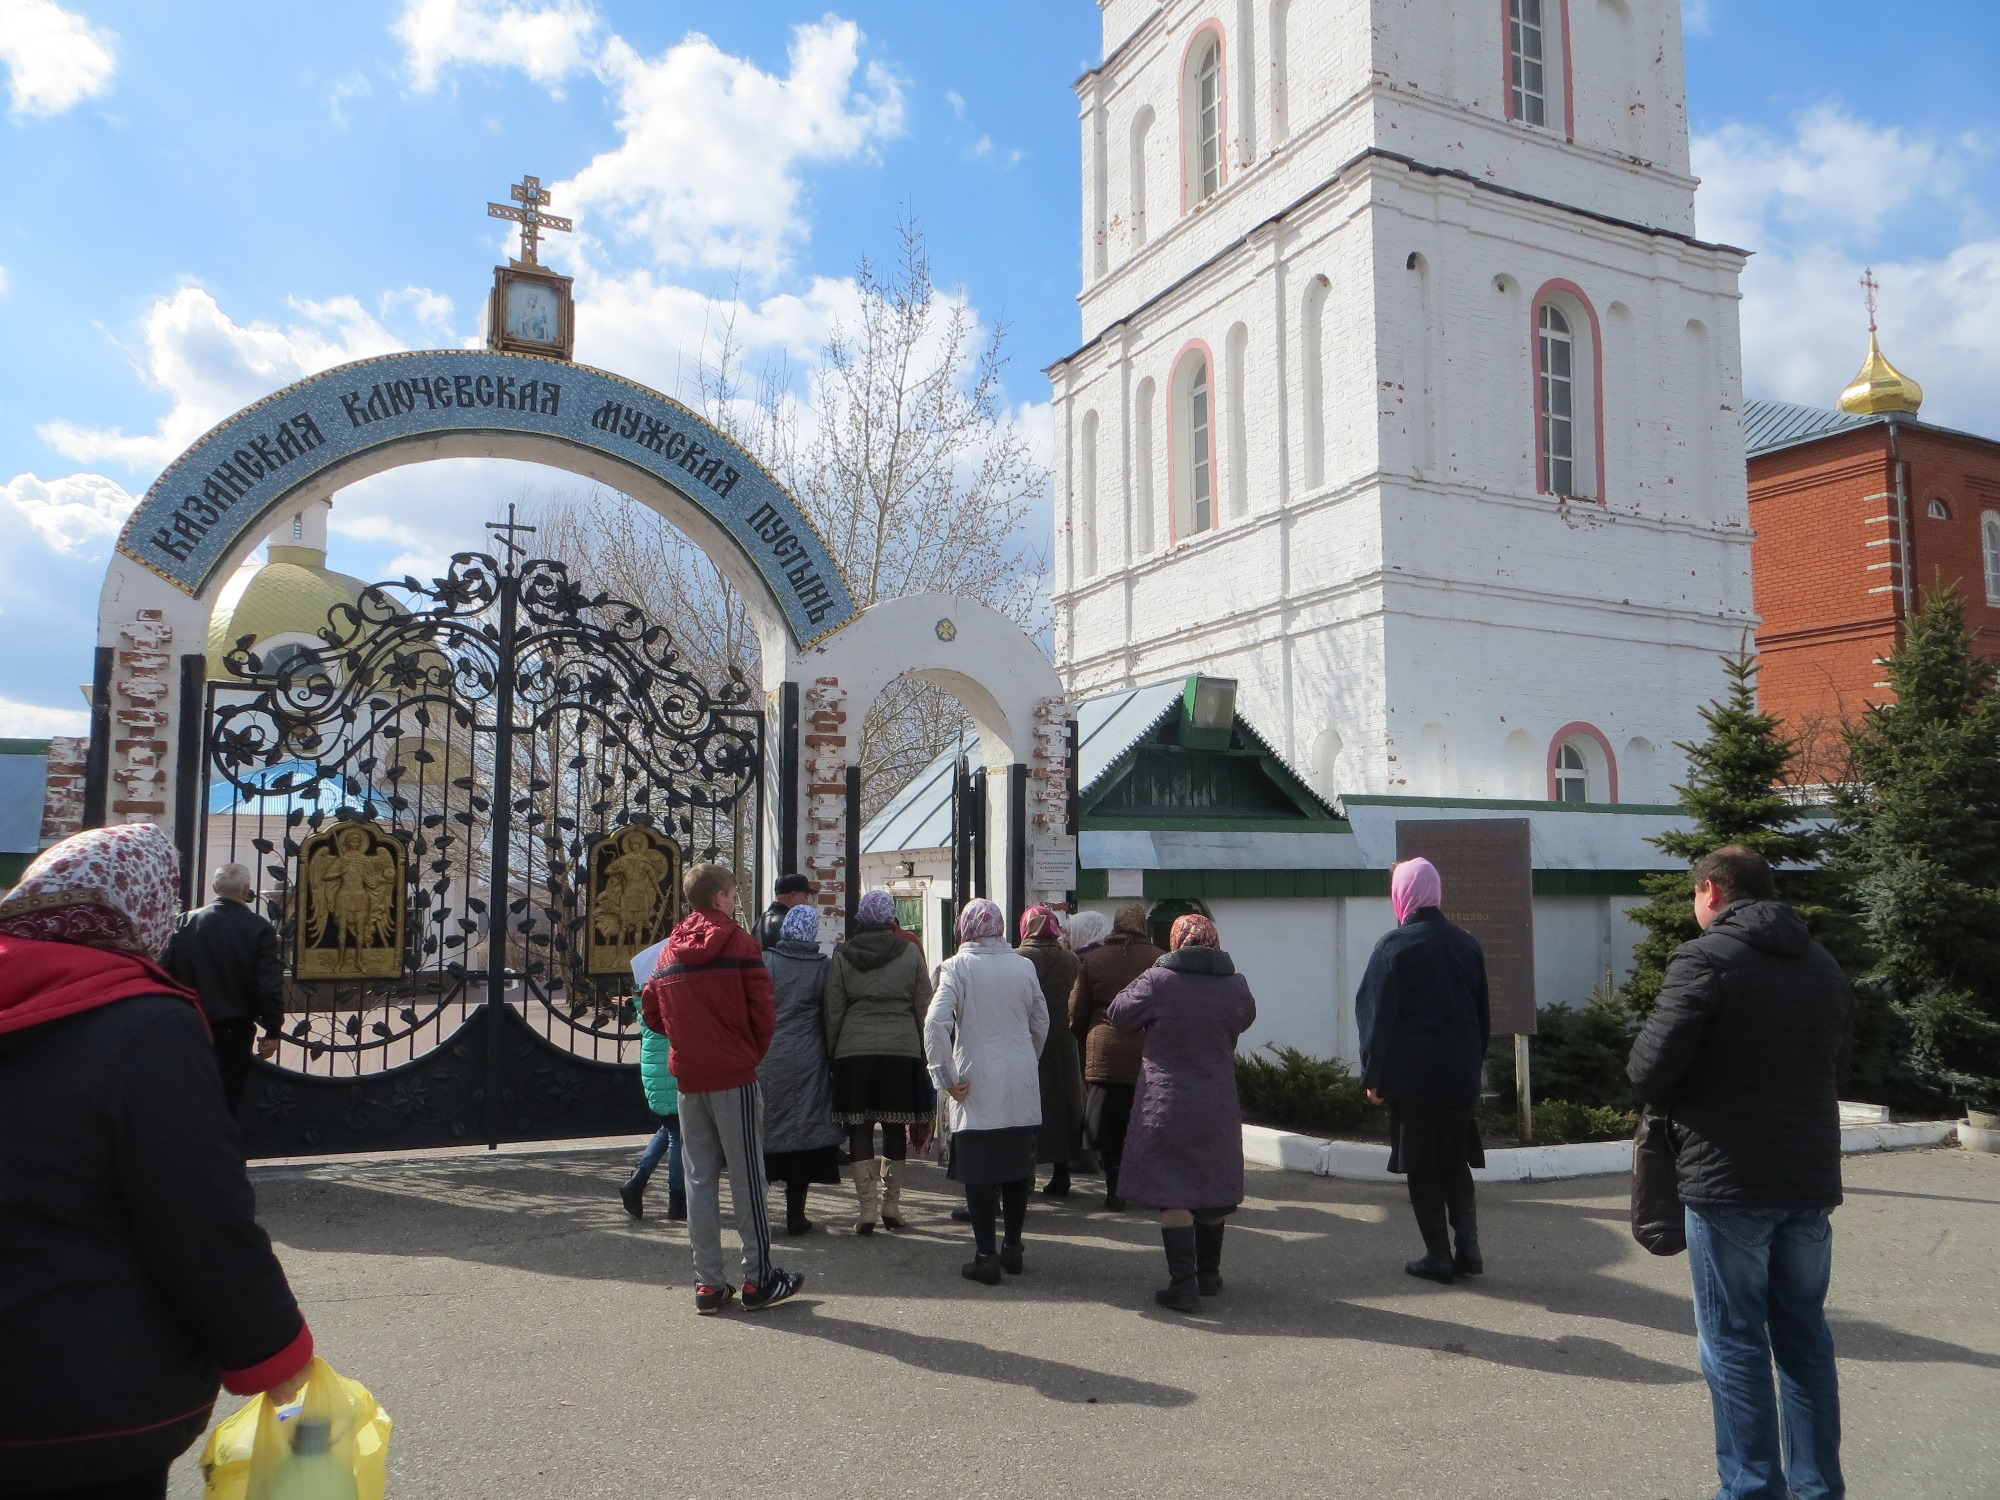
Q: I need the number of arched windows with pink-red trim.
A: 5